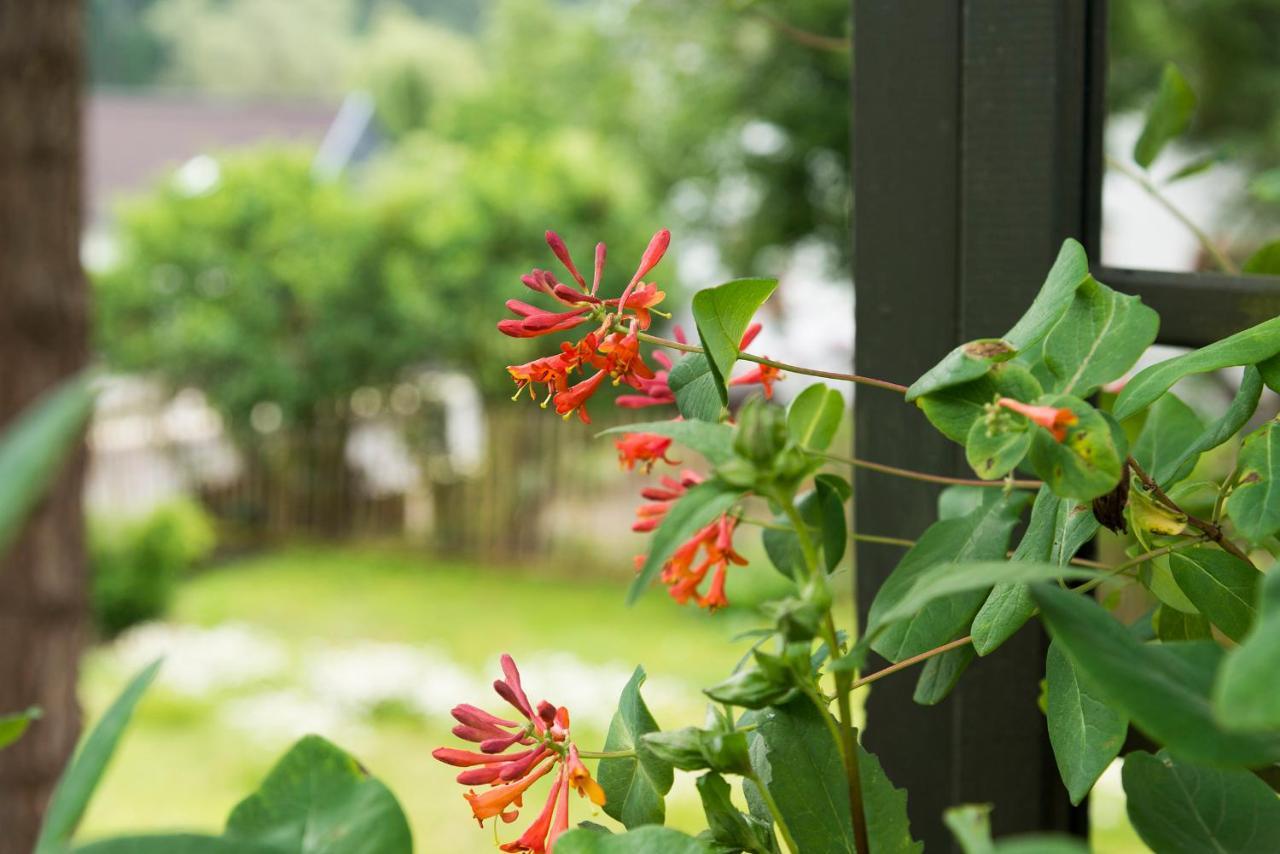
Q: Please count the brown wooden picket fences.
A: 1